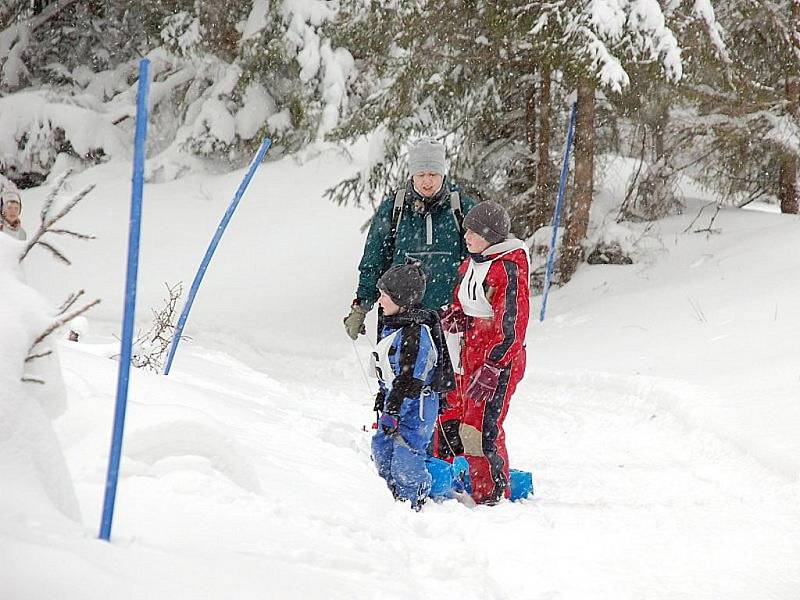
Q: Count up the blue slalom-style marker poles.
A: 3